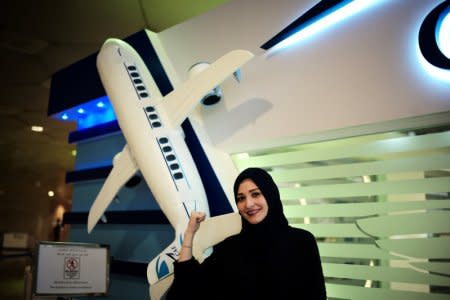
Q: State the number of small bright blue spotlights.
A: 3